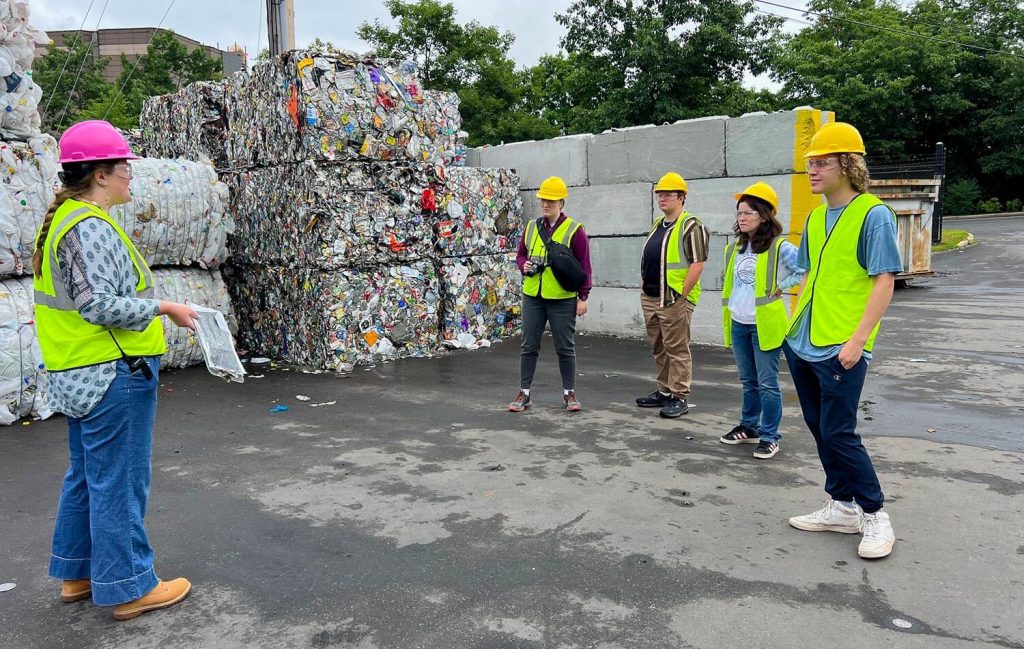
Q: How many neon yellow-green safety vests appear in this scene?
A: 5